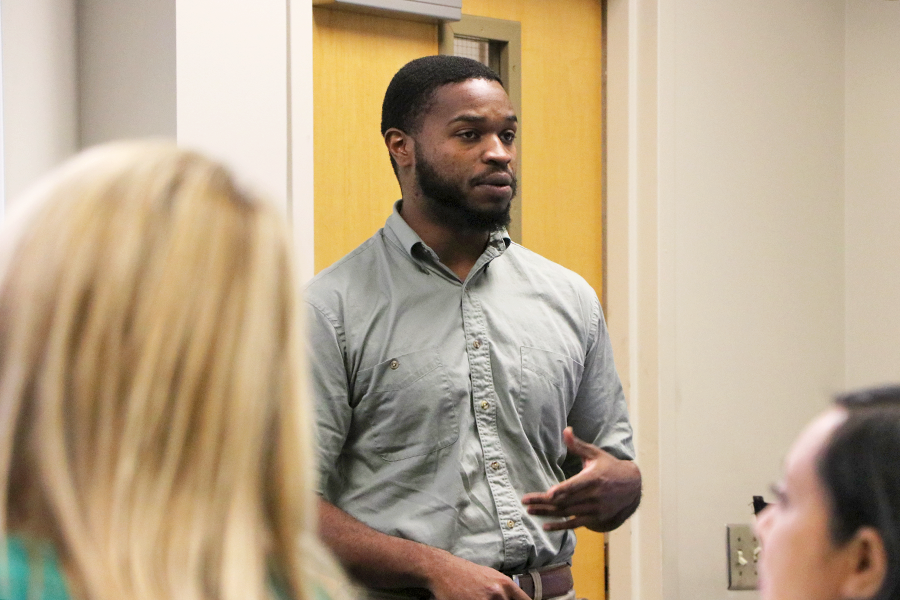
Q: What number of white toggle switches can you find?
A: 2